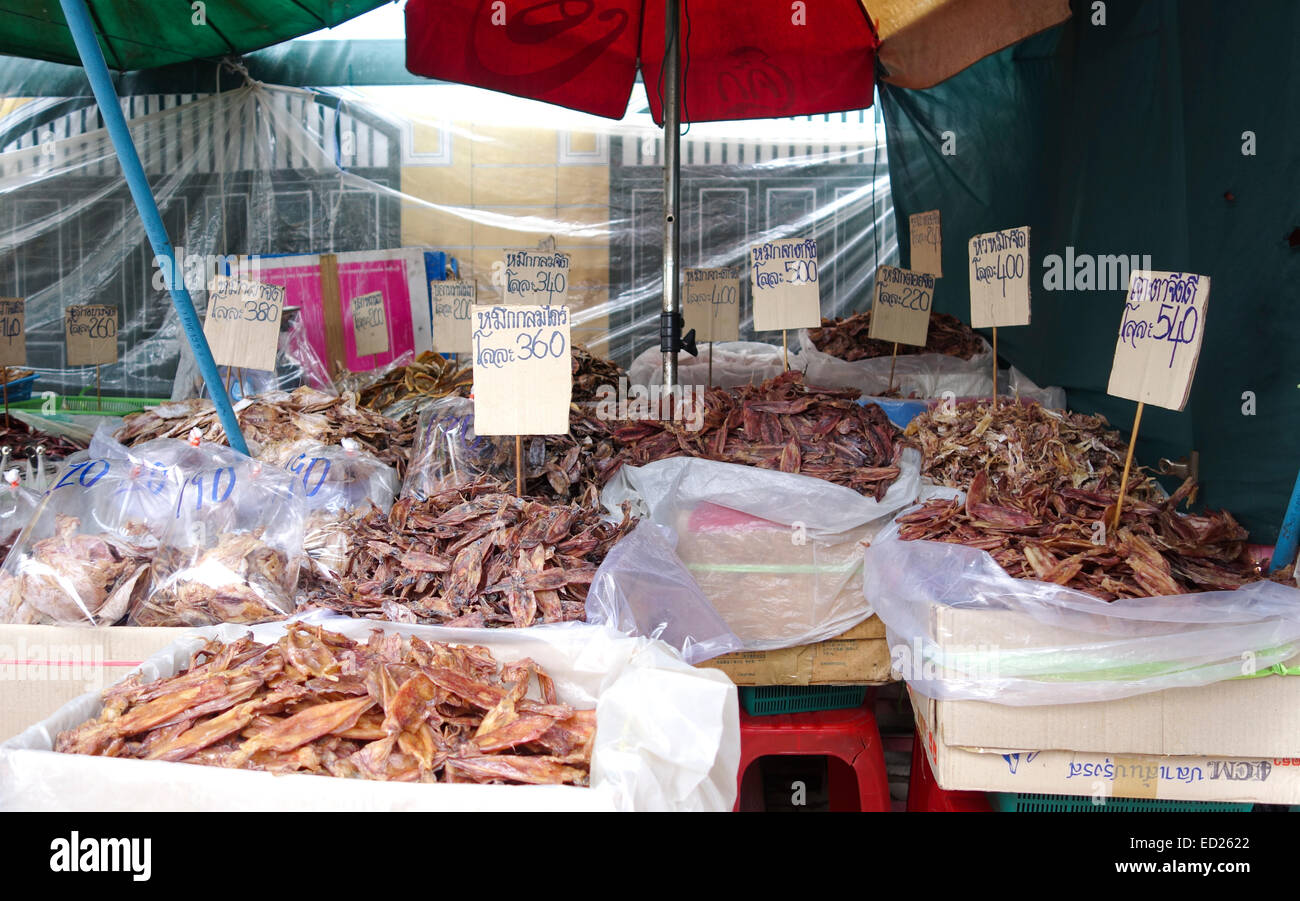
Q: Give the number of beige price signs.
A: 13